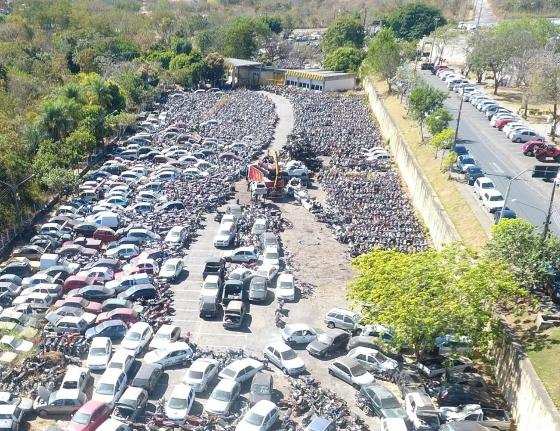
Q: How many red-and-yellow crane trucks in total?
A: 1